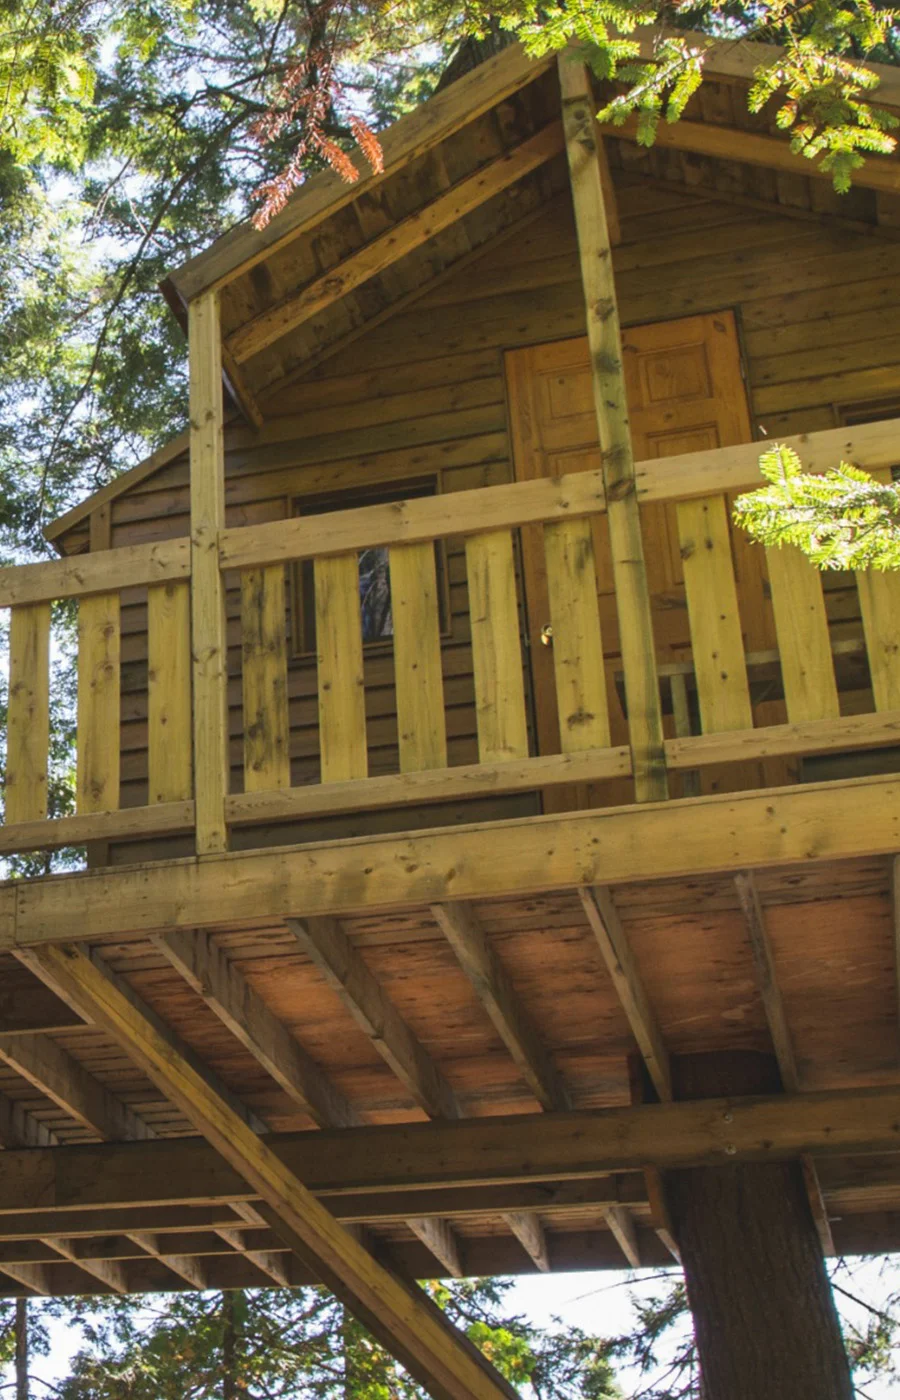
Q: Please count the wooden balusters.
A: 11